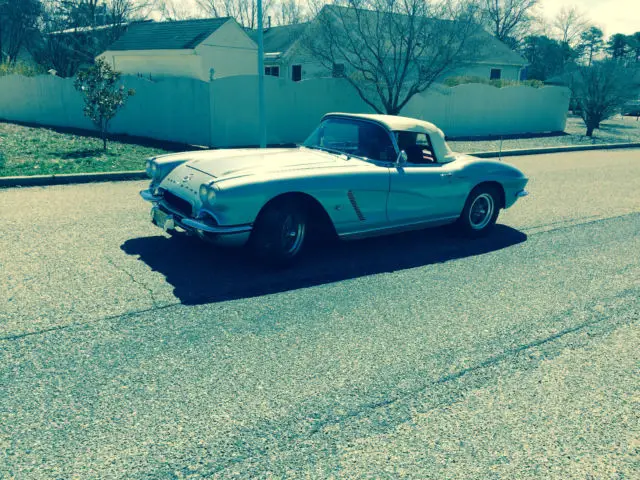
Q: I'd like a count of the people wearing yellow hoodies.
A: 0